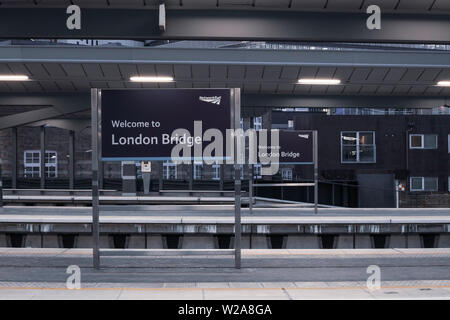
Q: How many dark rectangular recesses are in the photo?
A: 9